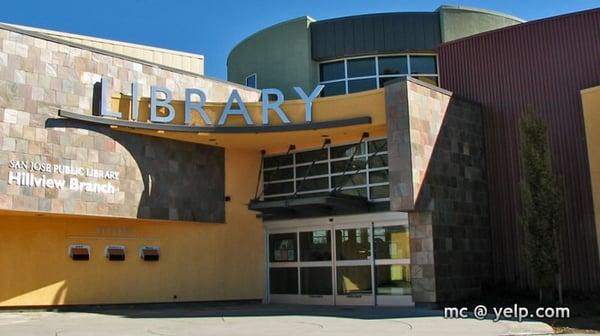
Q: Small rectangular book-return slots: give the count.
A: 3